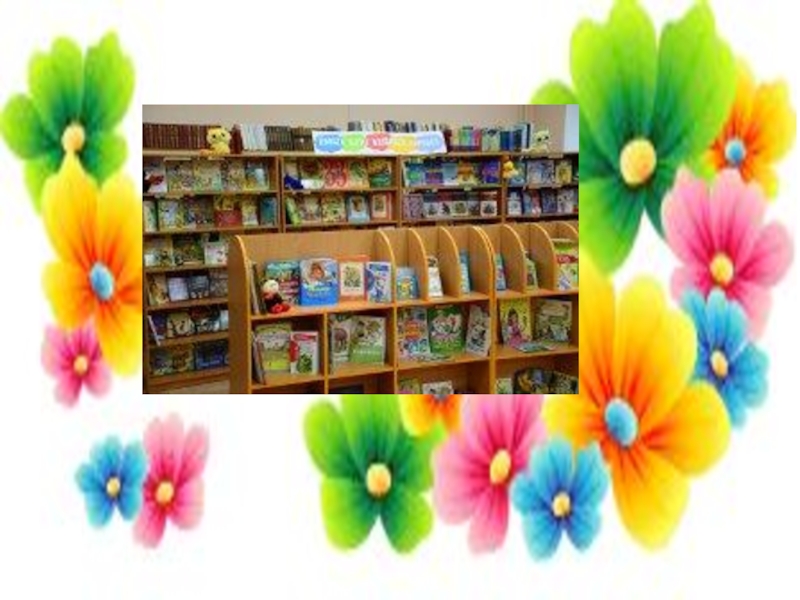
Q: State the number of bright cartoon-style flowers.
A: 14